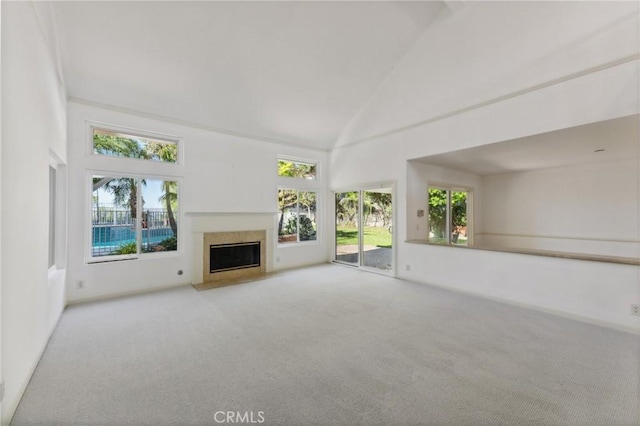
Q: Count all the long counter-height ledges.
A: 1